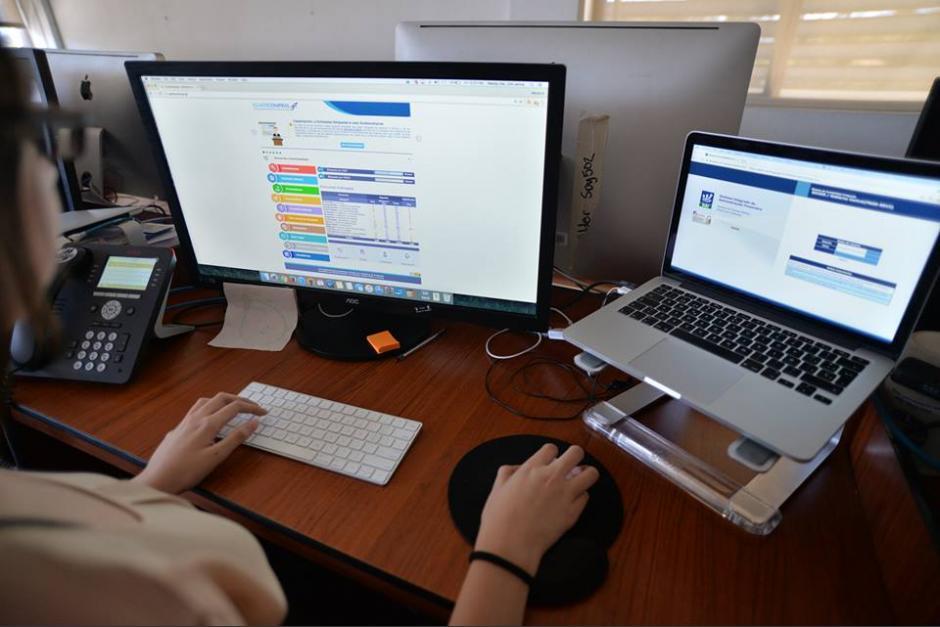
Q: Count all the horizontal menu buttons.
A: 10